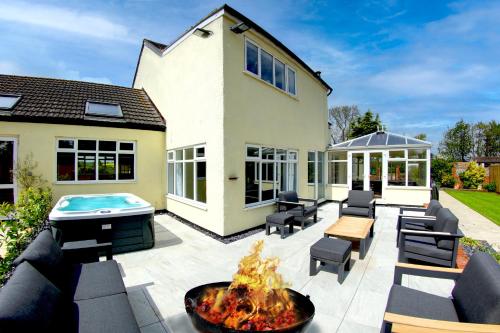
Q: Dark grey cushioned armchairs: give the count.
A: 5